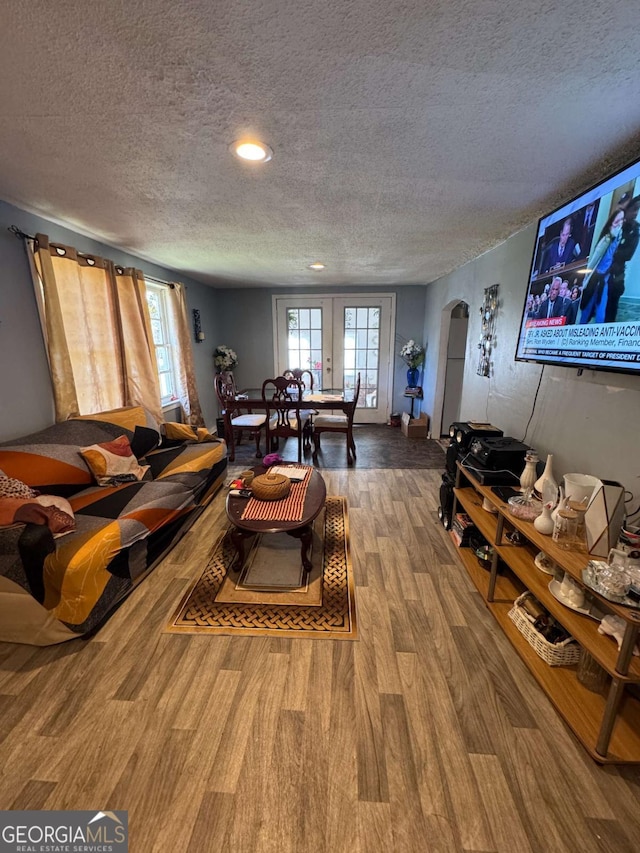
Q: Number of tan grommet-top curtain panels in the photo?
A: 2